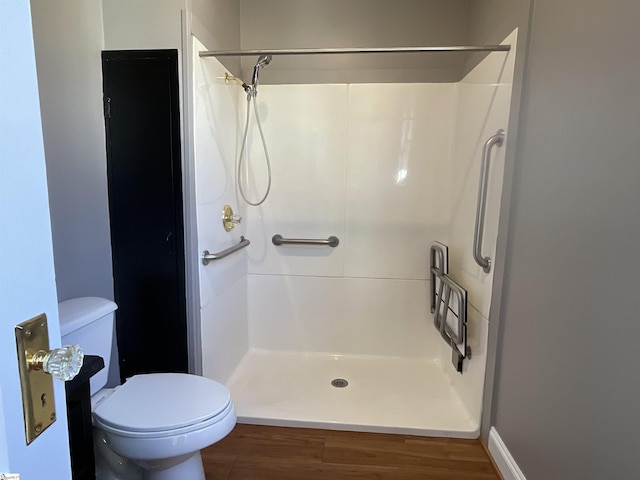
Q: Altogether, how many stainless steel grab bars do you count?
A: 3